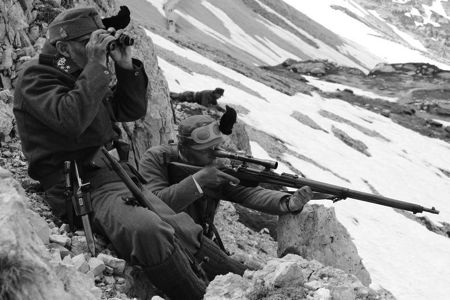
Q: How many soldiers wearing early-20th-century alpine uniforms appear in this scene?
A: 3